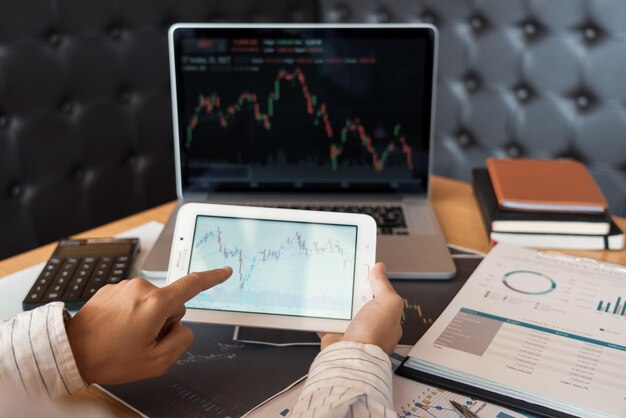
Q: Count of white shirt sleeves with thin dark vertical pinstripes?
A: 2